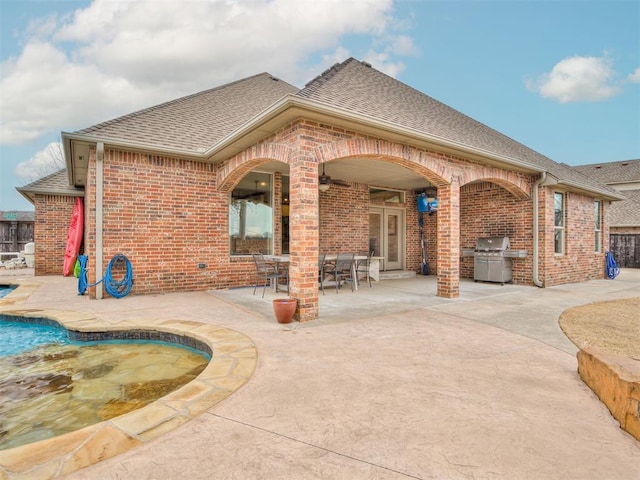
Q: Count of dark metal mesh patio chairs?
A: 4